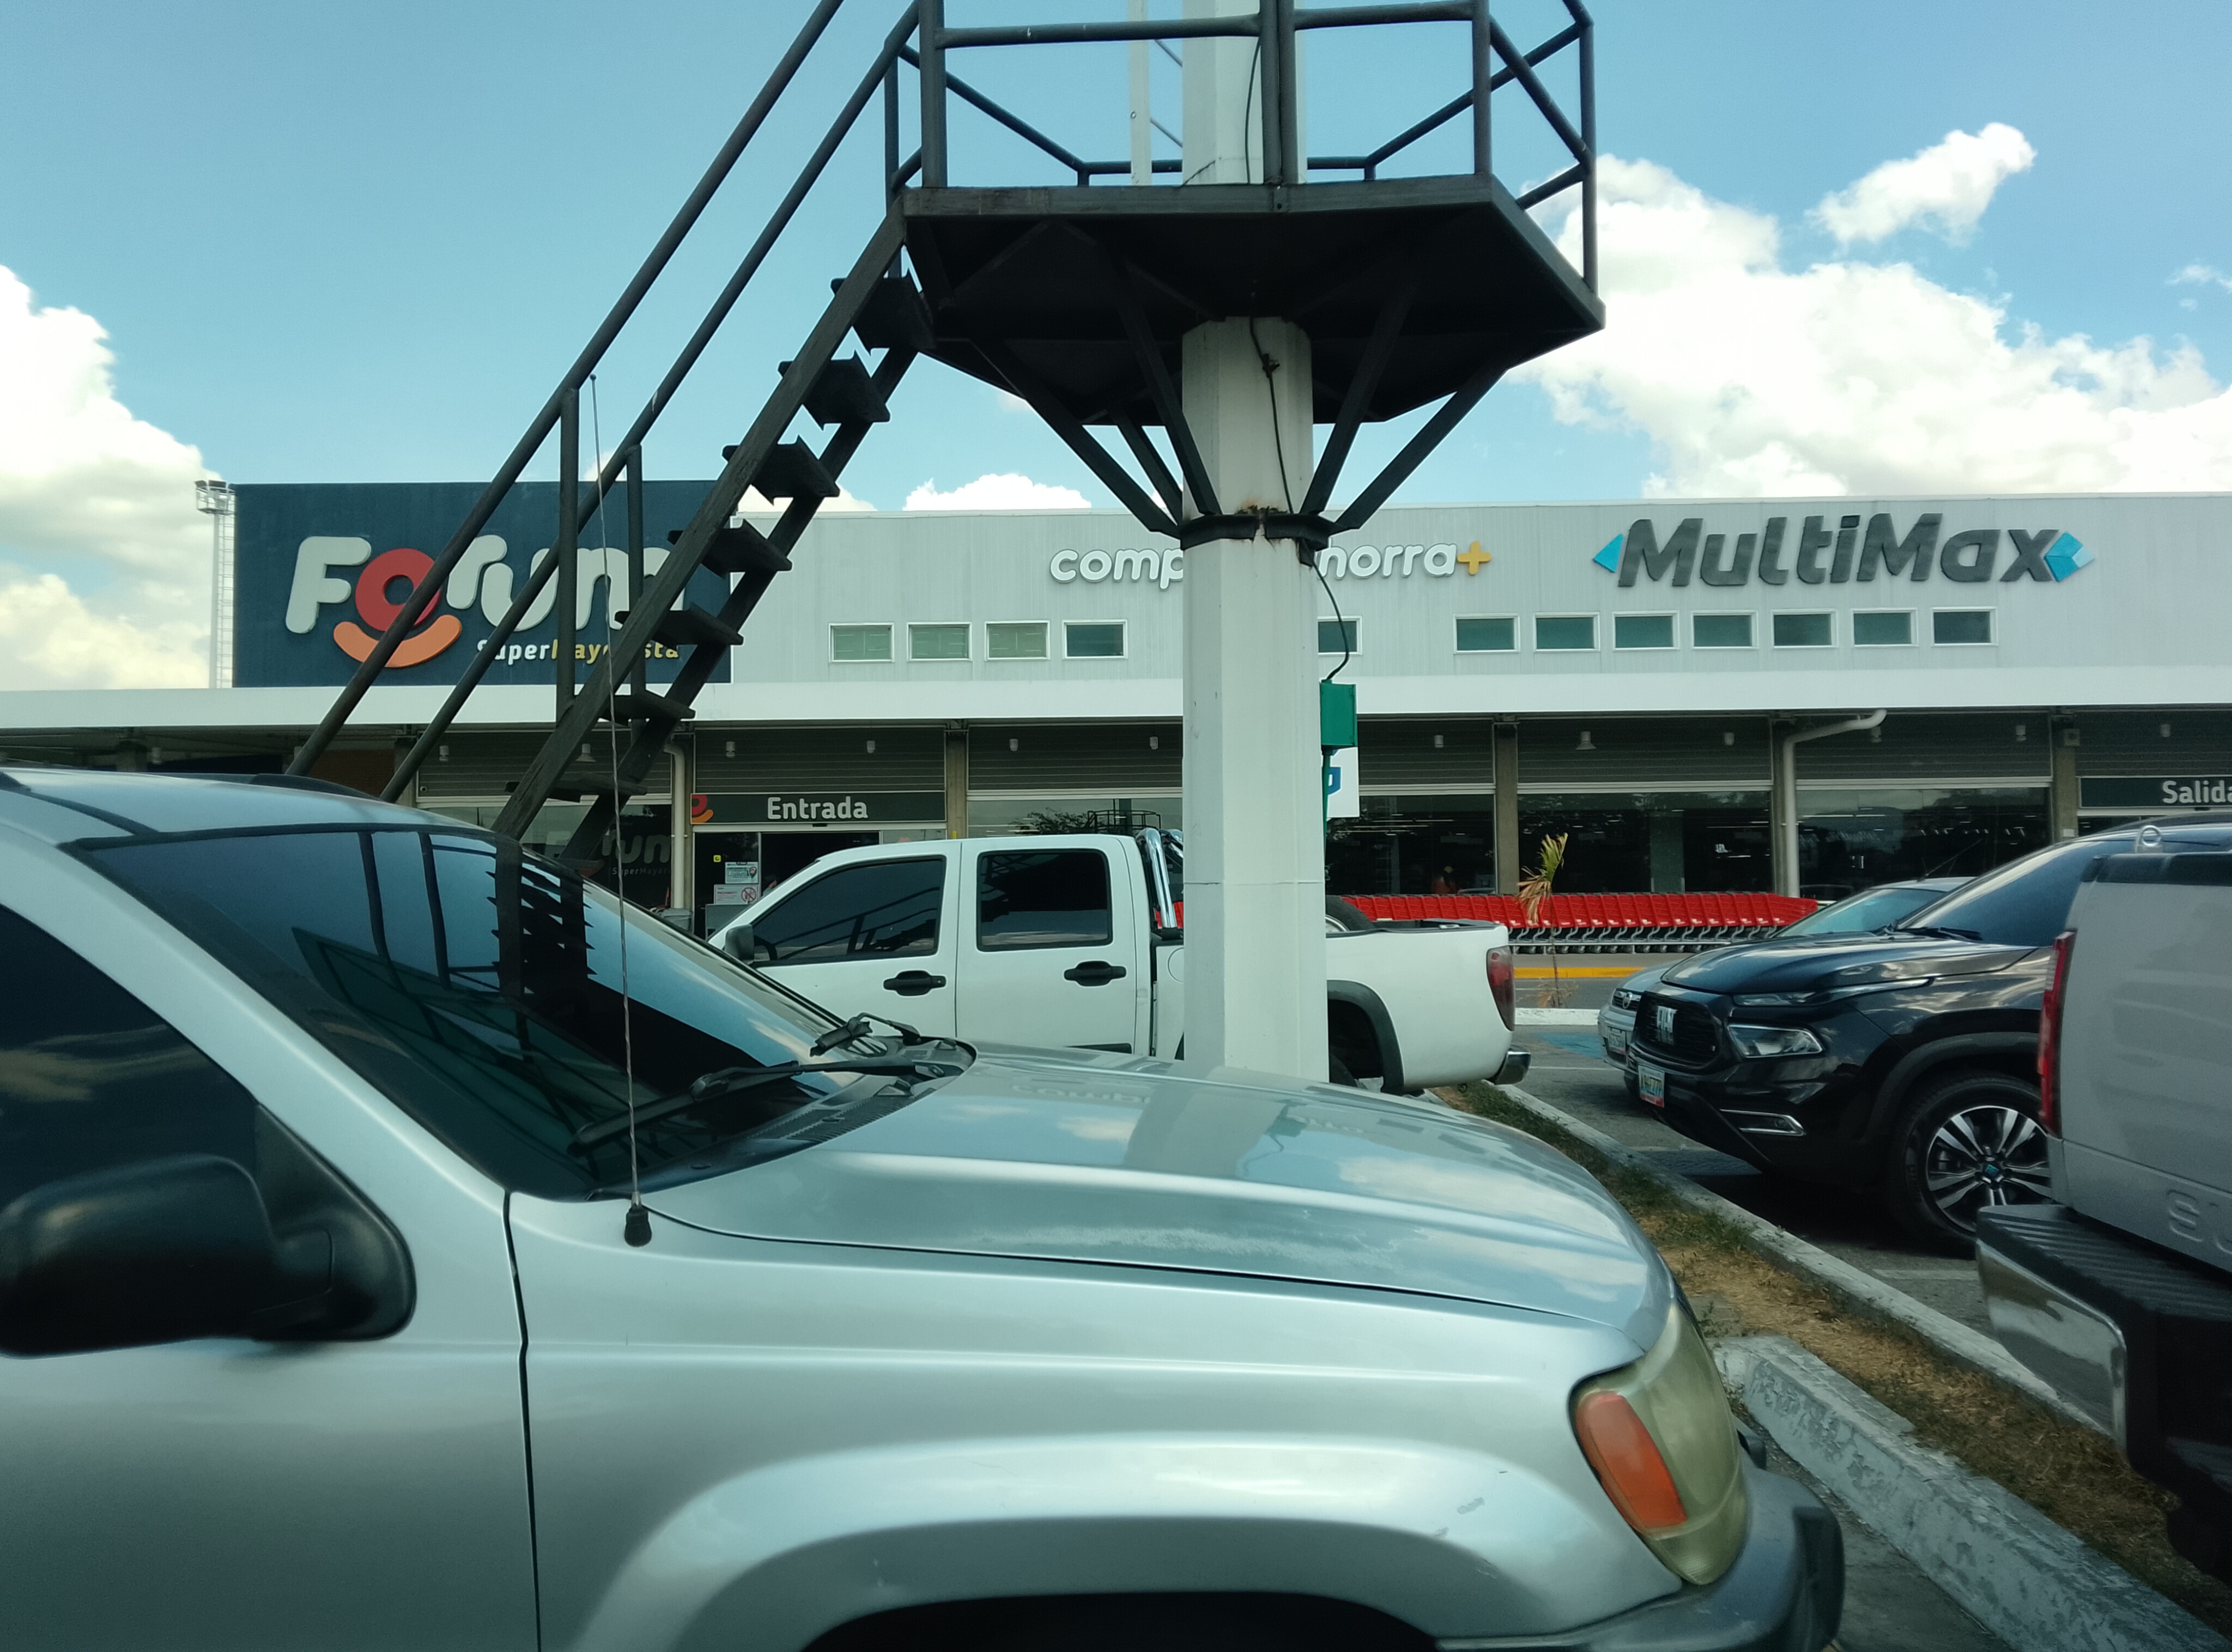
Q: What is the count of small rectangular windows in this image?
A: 12